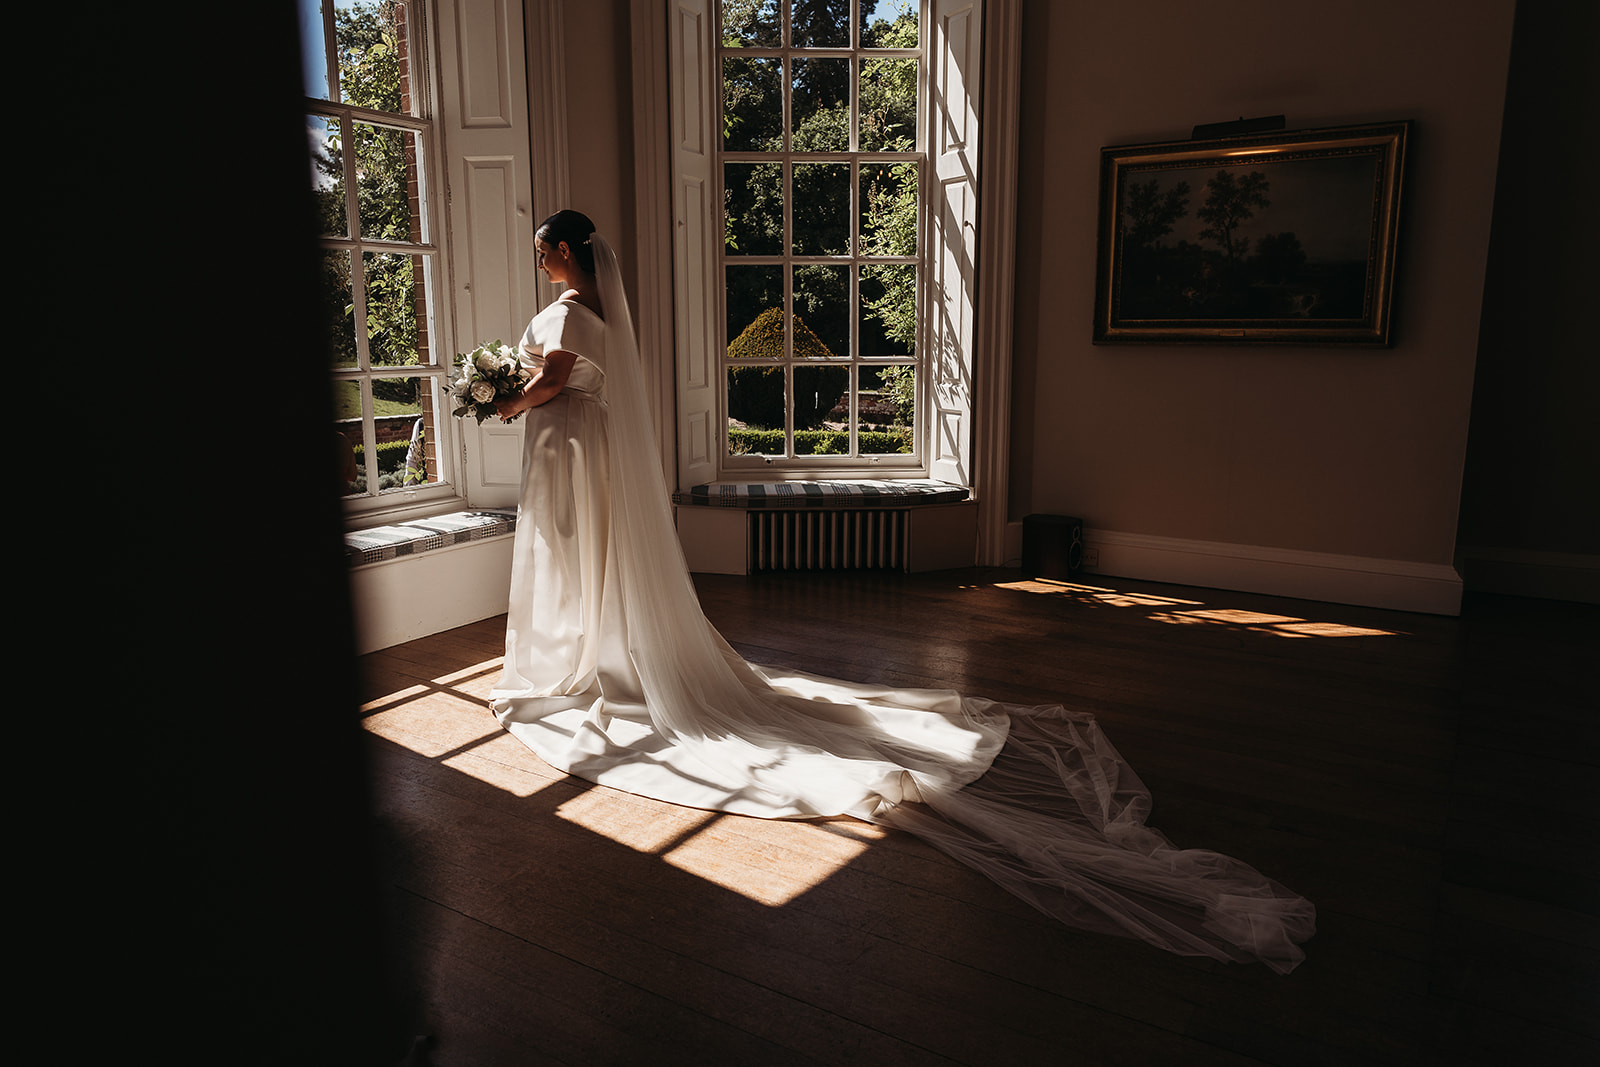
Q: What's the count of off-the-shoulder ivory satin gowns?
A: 1